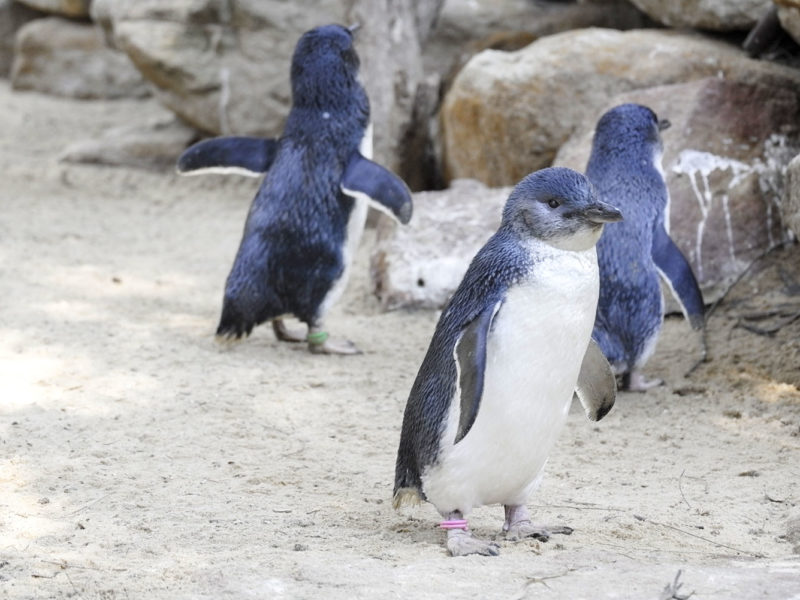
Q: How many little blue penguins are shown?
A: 3